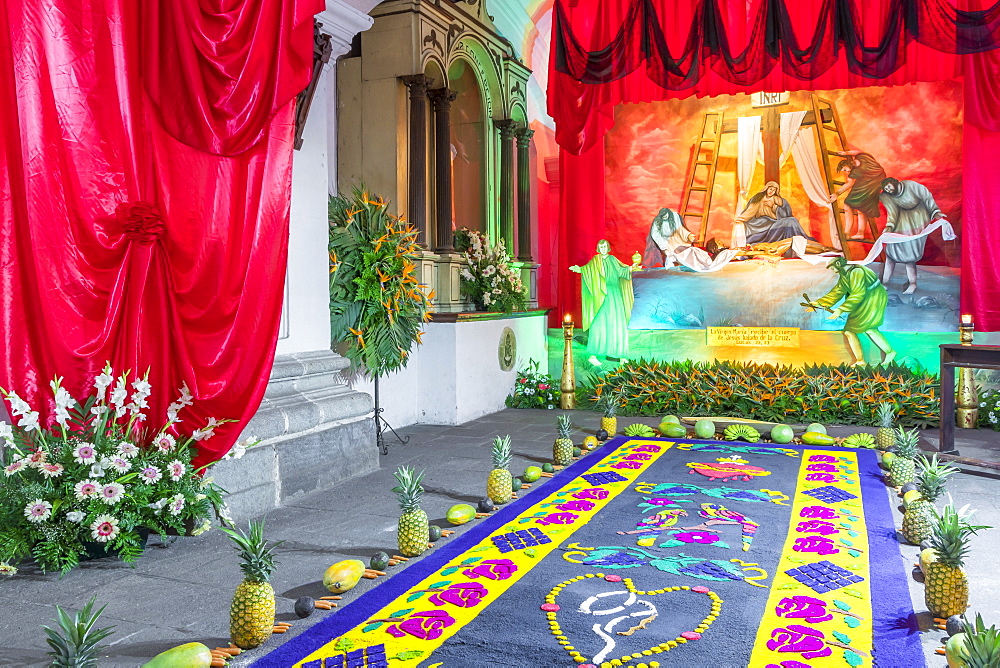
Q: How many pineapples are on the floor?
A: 11